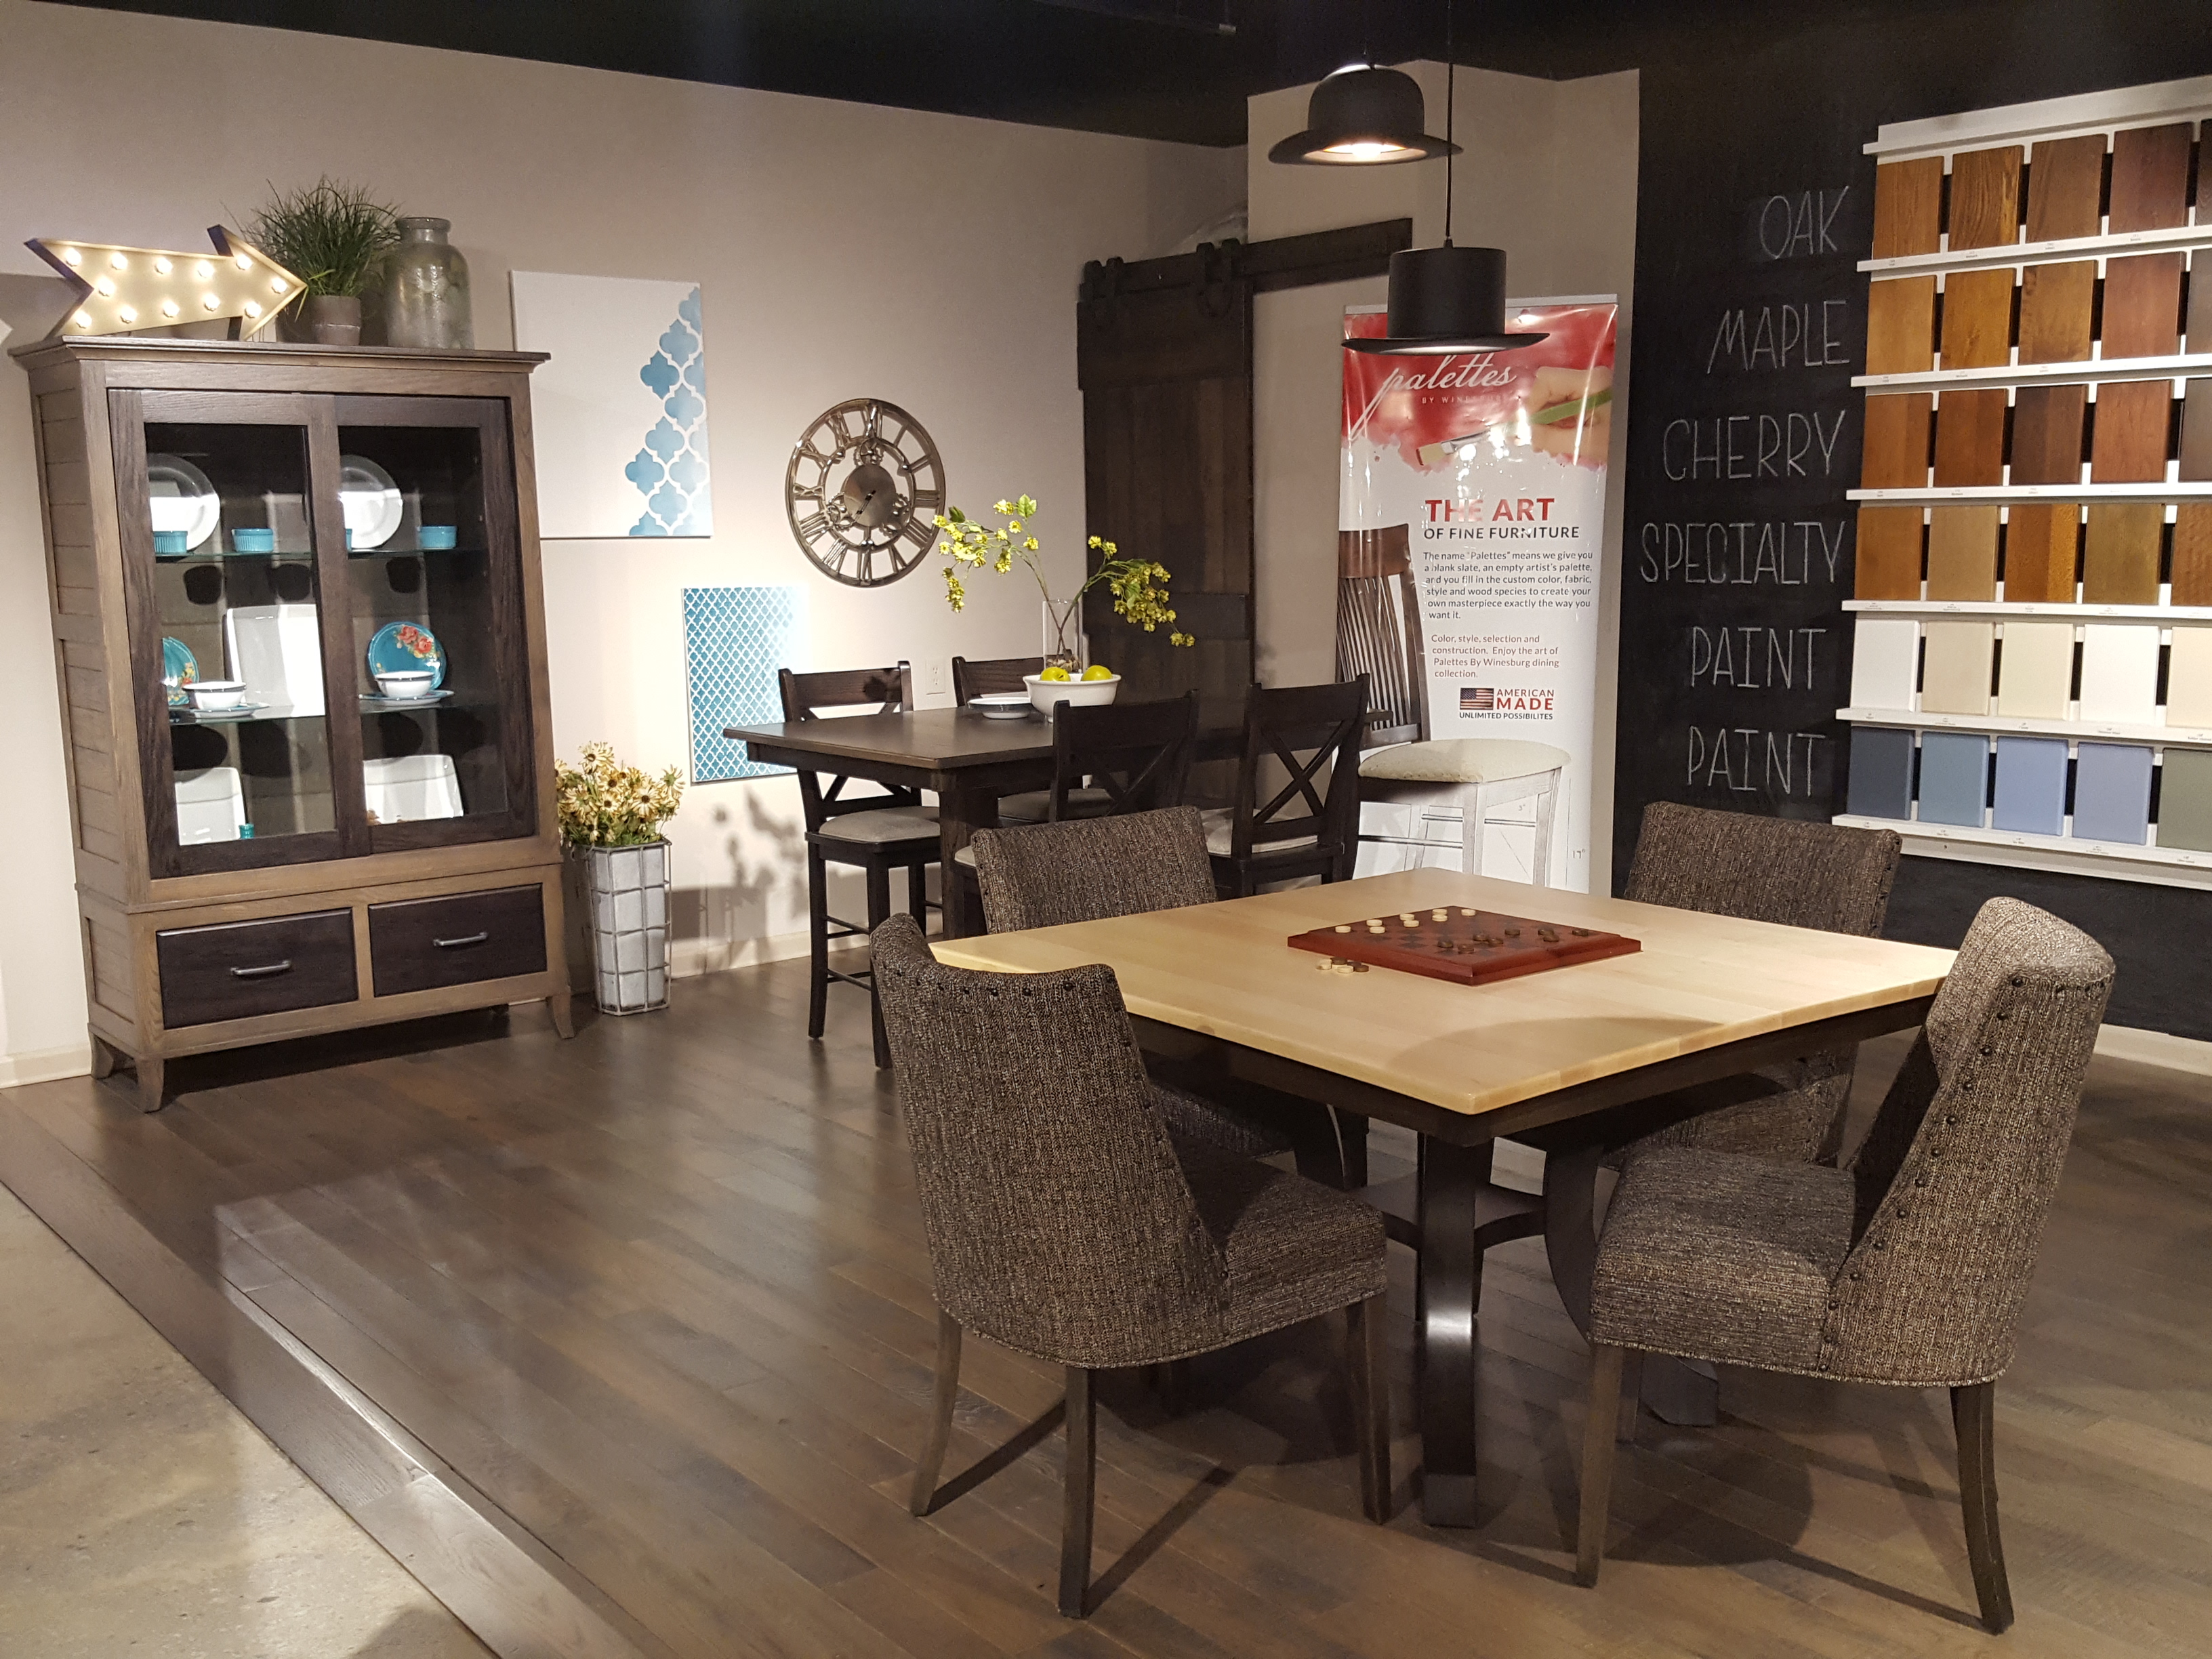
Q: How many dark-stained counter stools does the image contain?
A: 4